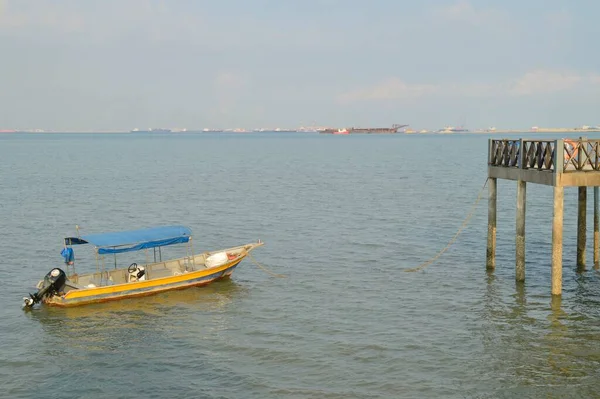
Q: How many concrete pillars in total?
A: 5